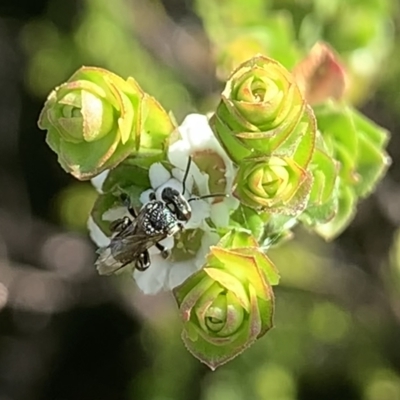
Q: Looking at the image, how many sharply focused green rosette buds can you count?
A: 4